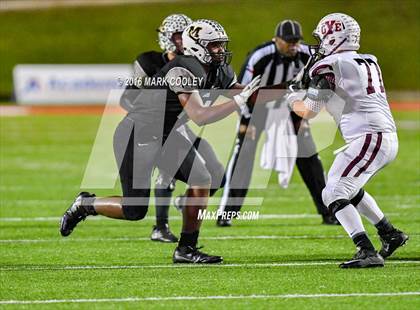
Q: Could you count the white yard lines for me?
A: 4